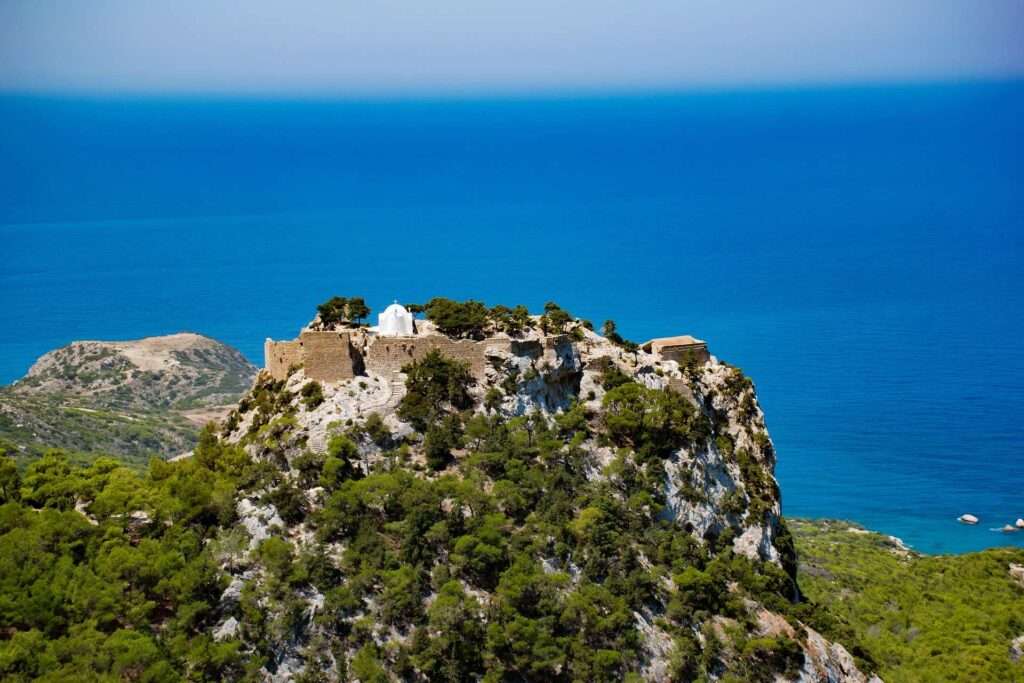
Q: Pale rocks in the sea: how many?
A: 3